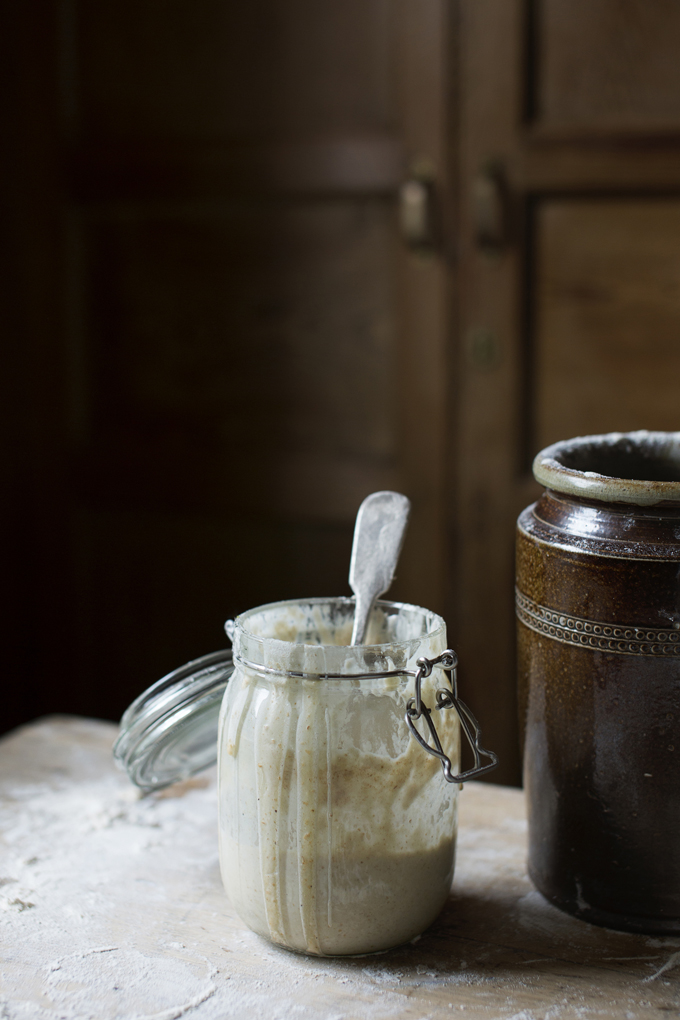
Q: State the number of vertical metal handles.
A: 2